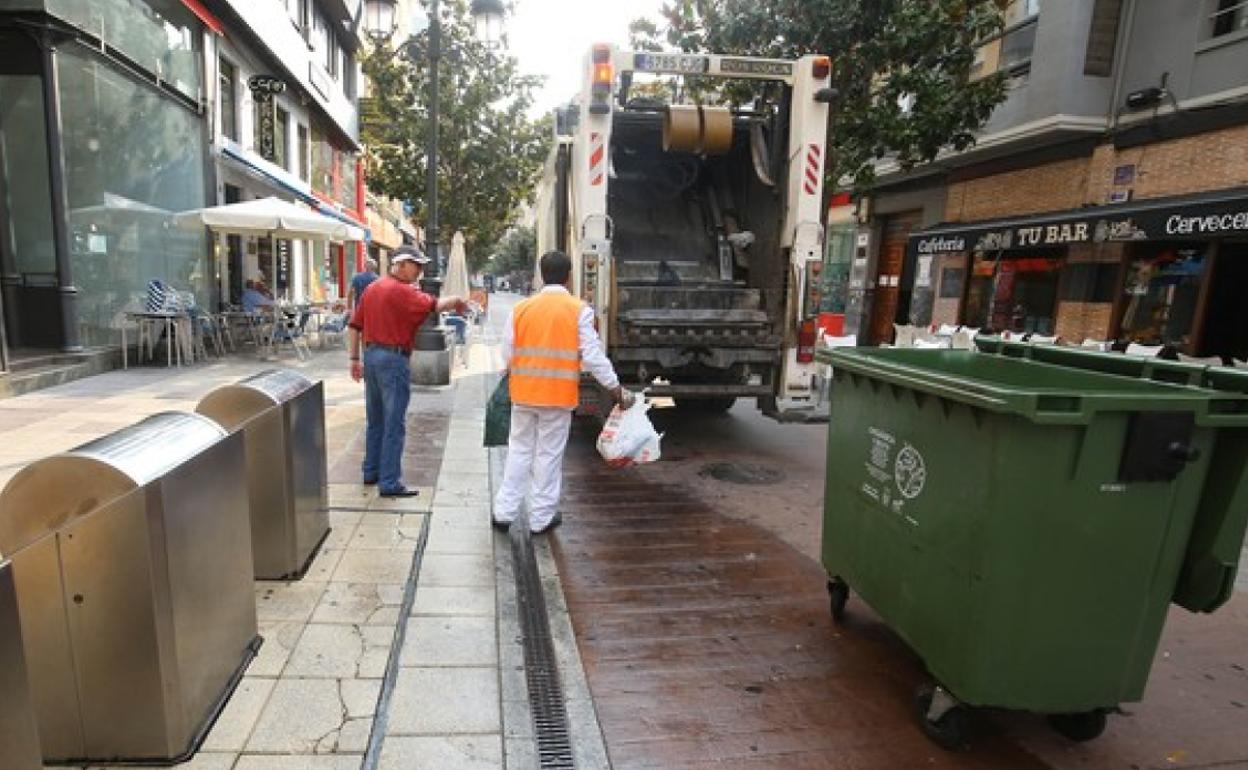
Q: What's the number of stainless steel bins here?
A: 3